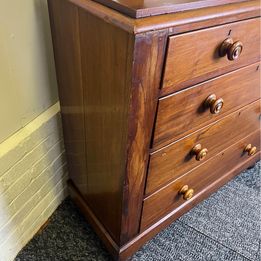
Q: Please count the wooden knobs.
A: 5